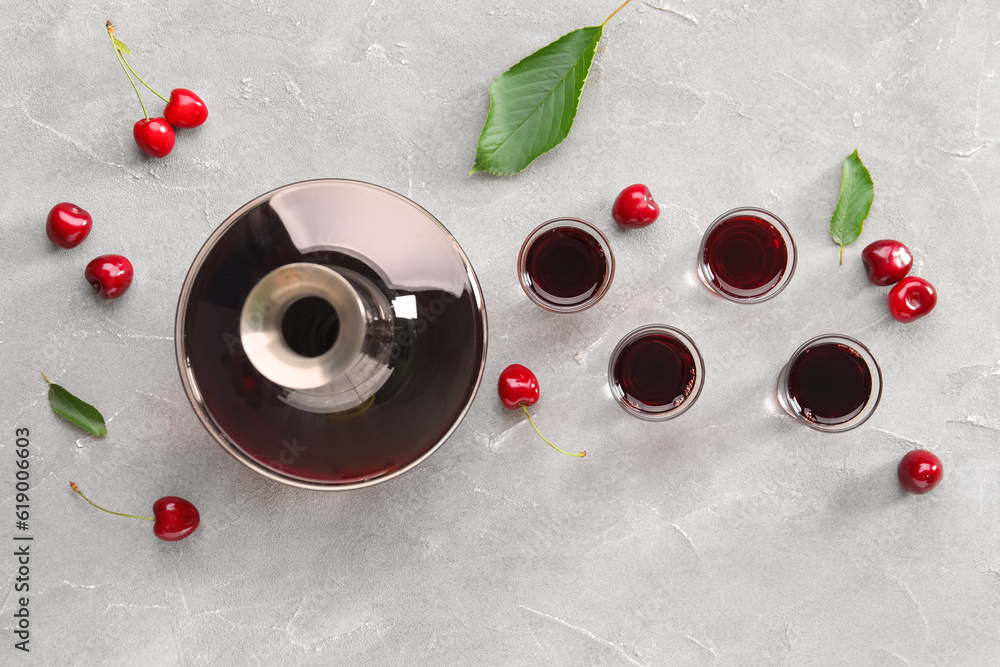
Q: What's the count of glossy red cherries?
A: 10